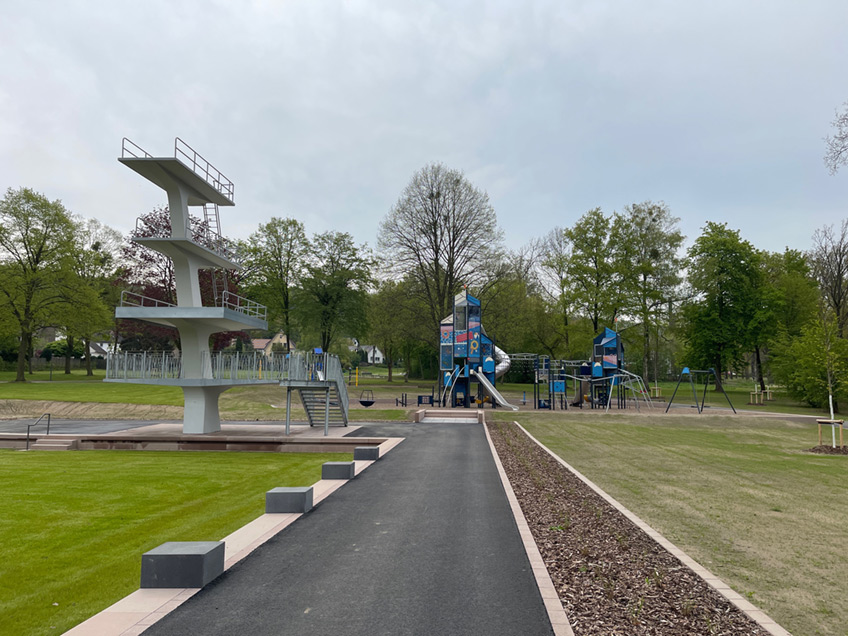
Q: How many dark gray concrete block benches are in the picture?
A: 4